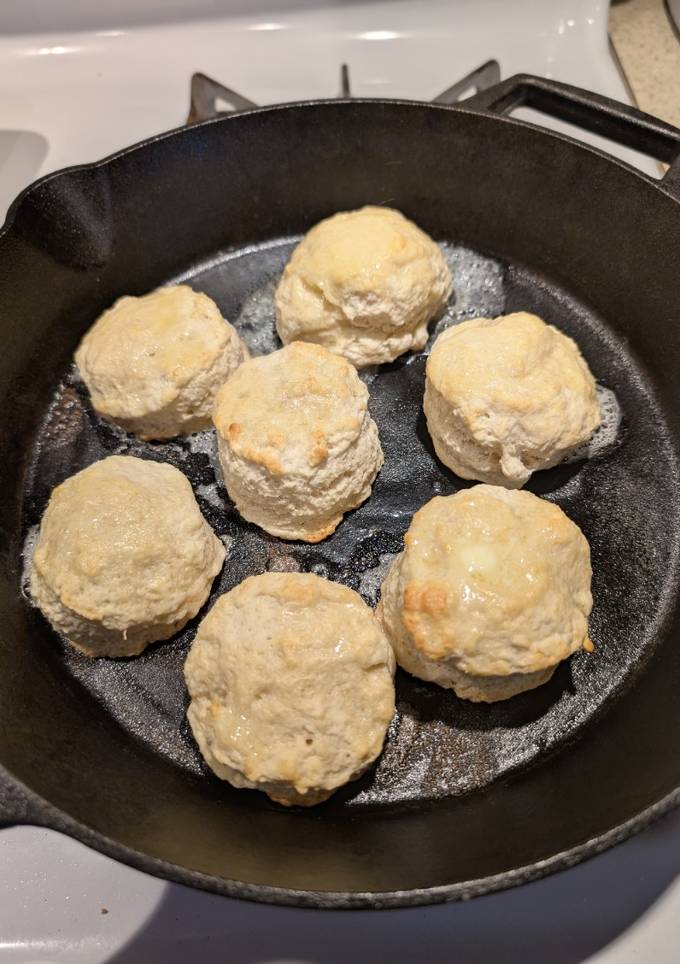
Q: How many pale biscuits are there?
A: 7